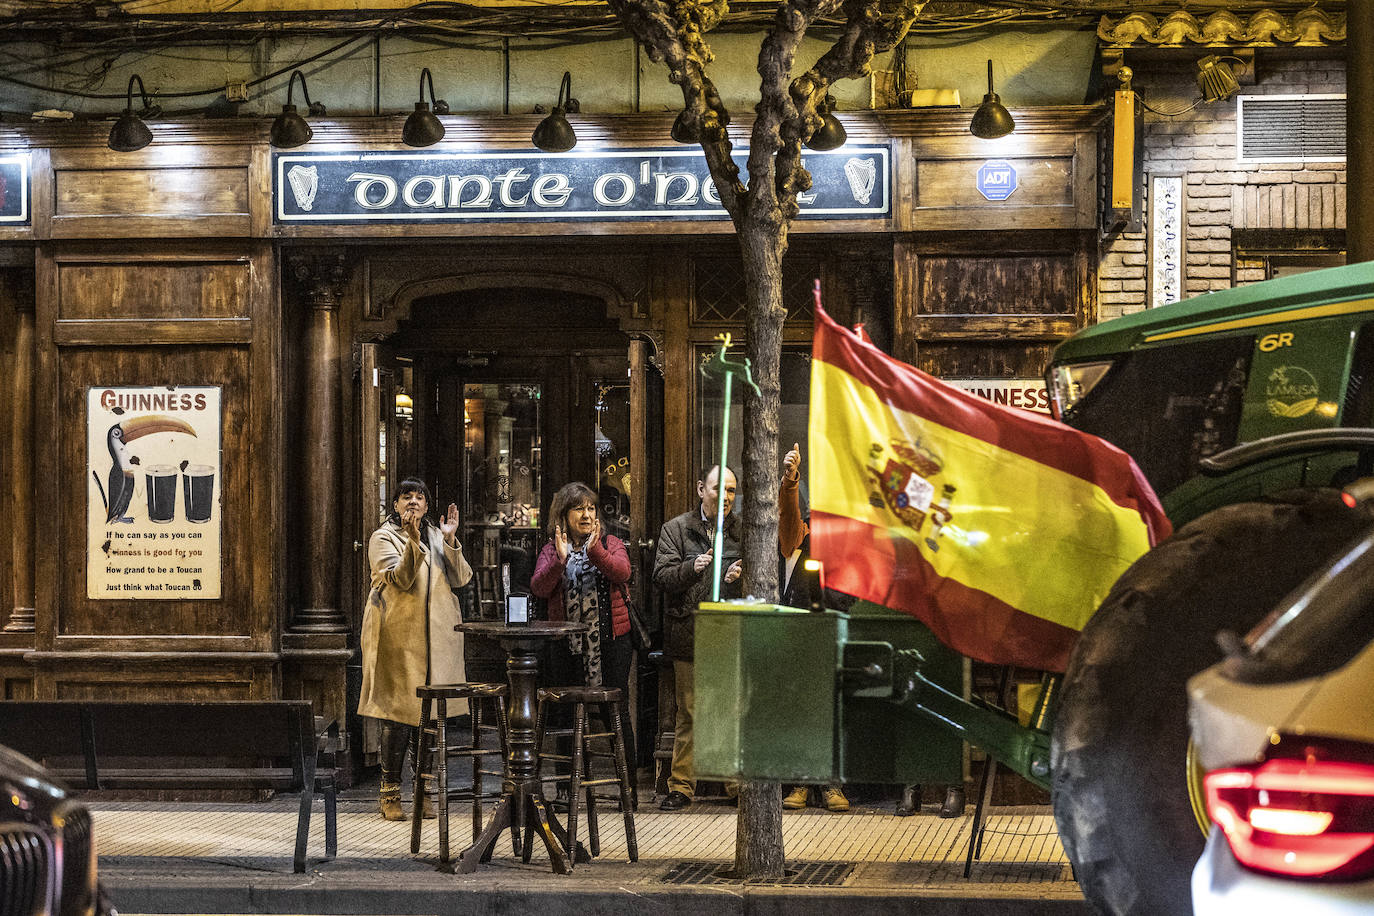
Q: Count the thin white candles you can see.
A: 0